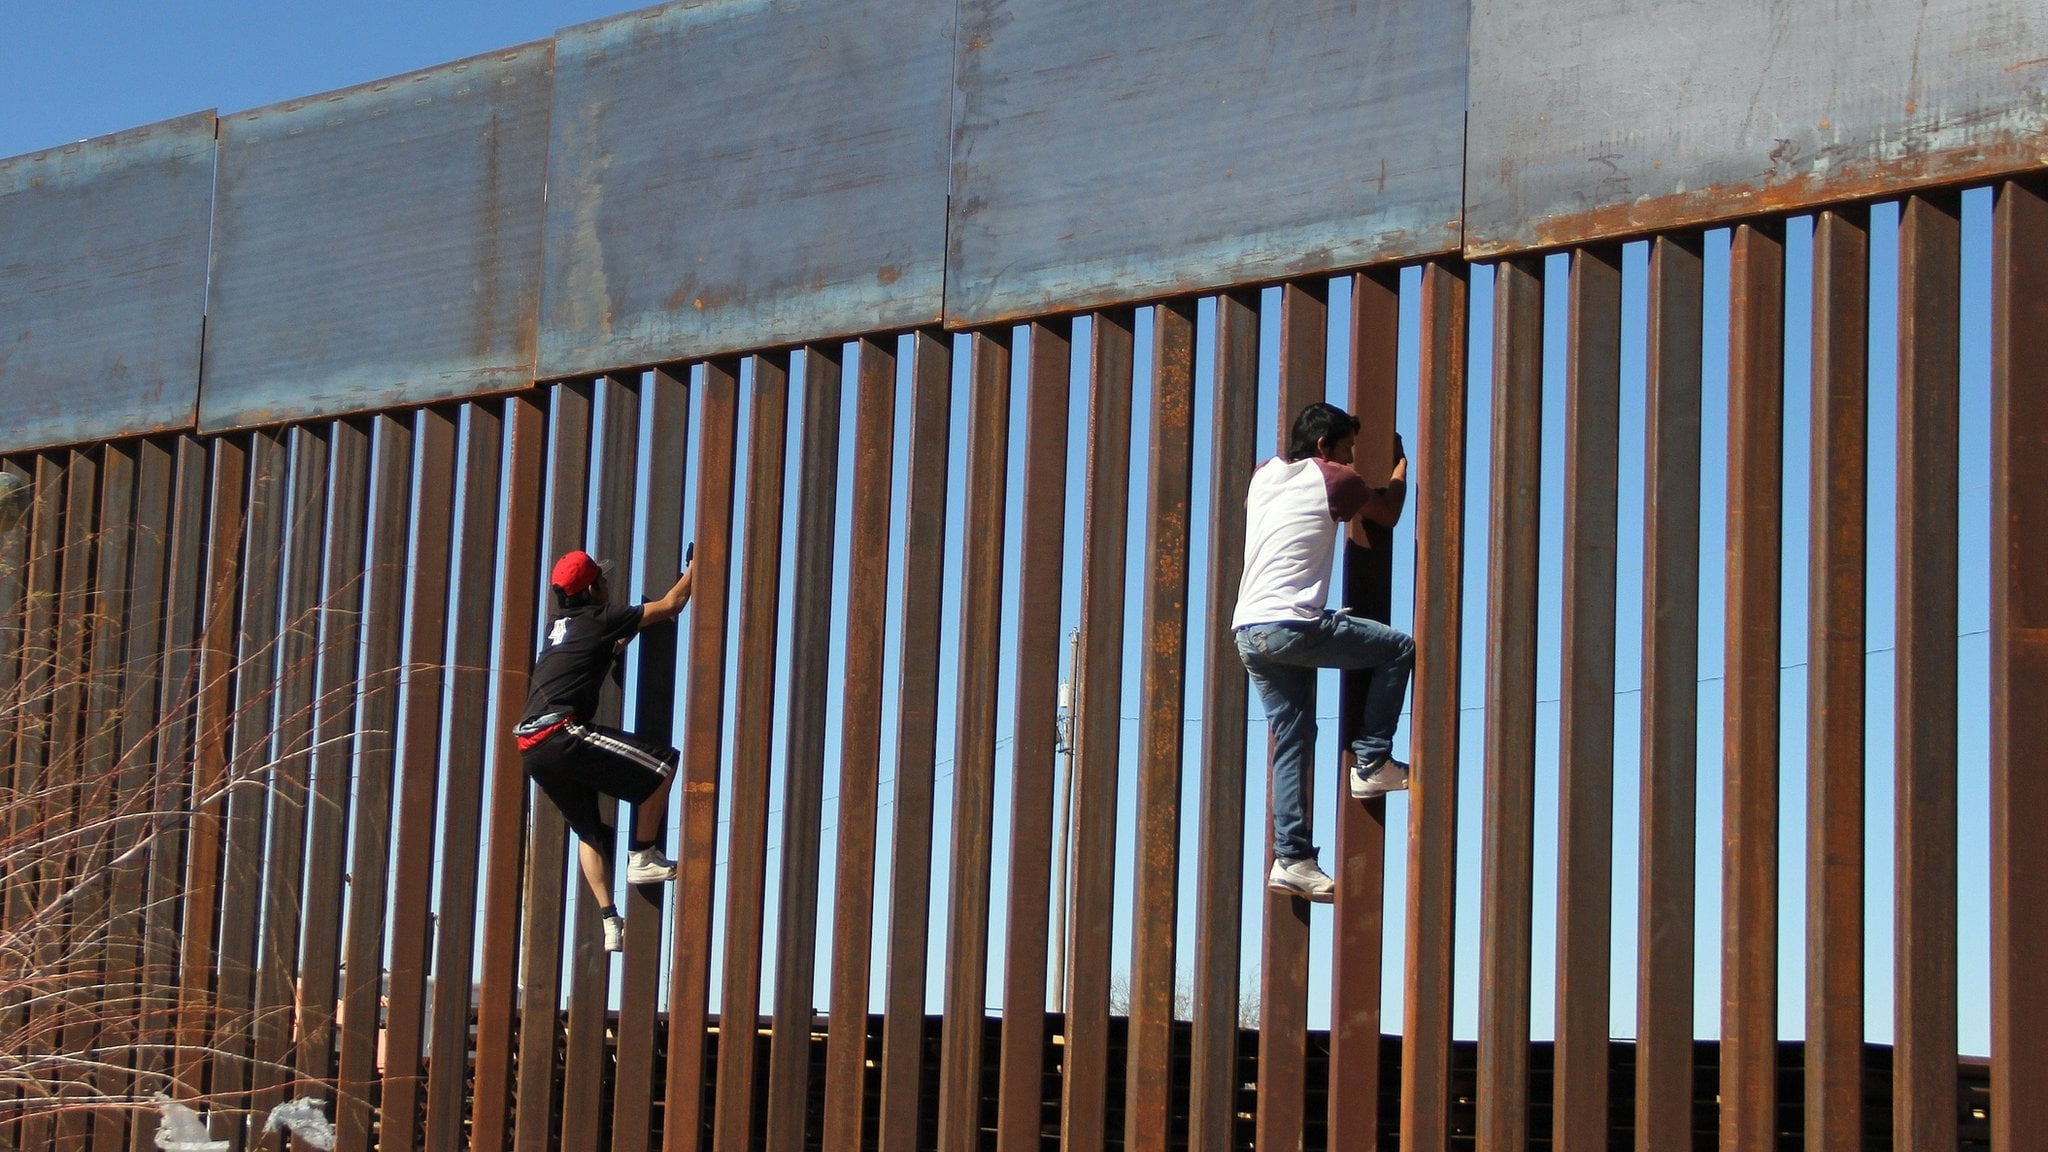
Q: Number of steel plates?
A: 5